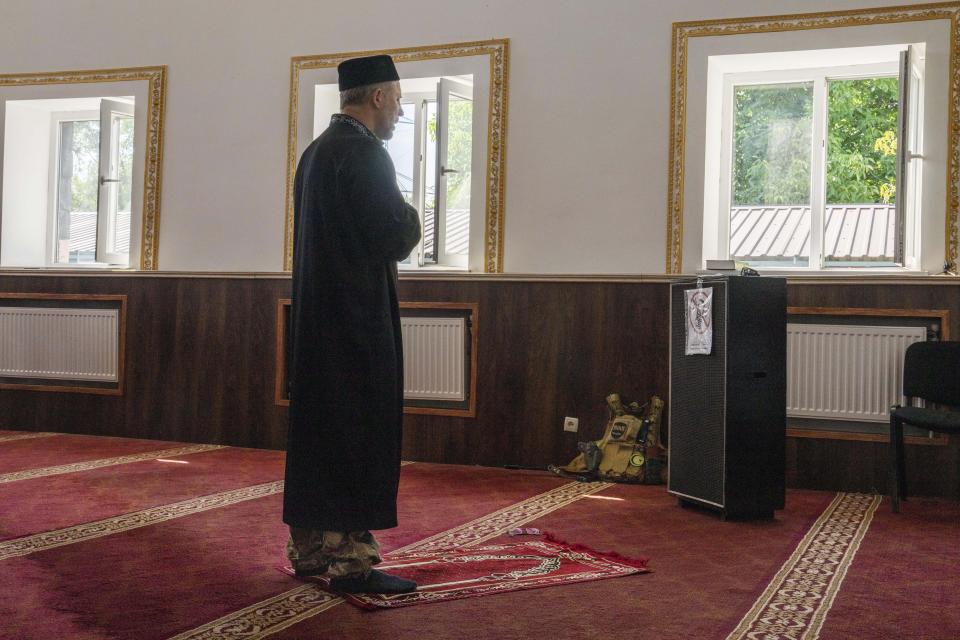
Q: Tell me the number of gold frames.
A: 3